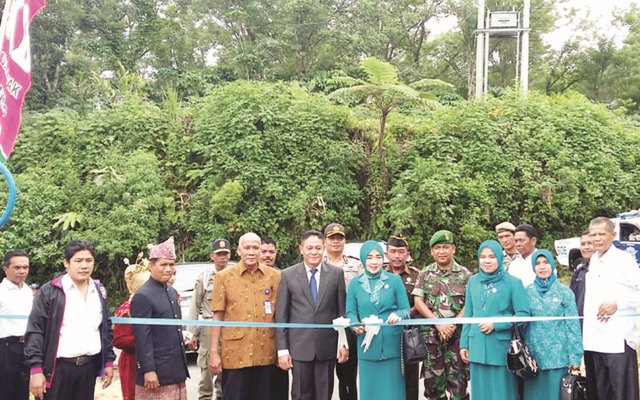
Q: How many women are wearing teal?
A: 3